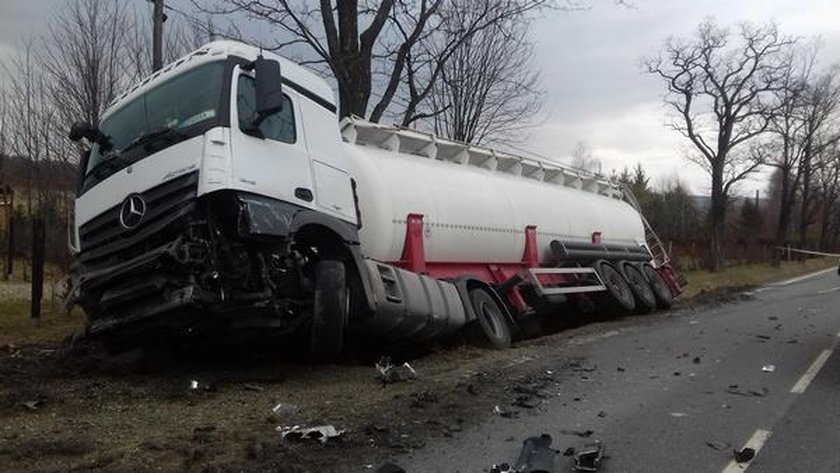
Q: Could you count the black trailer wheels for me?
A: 3